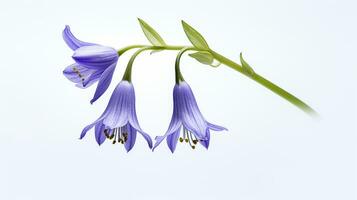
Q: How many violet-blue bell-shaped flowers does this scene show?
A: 3